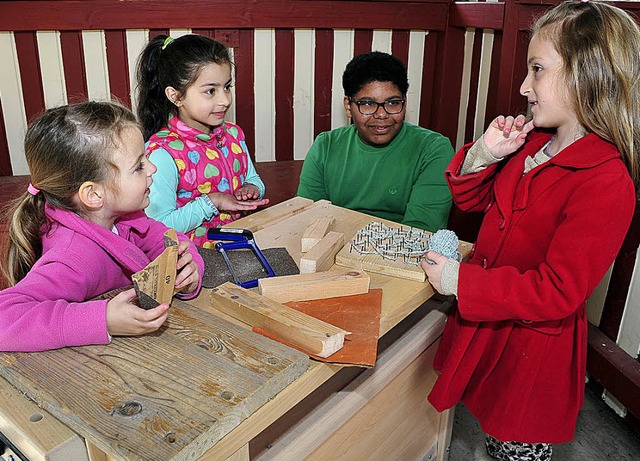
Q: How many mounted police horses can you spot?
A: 0